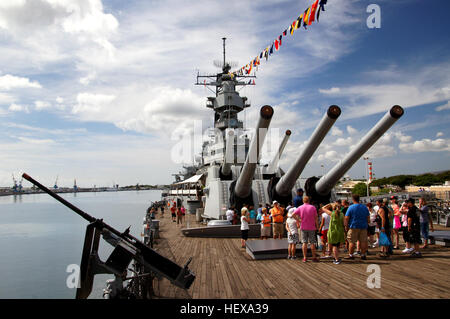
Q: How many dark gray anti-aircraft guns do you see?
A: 1